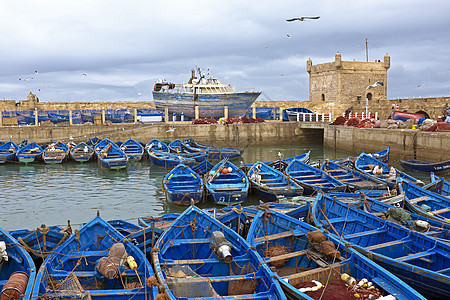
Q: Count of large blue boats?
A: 1